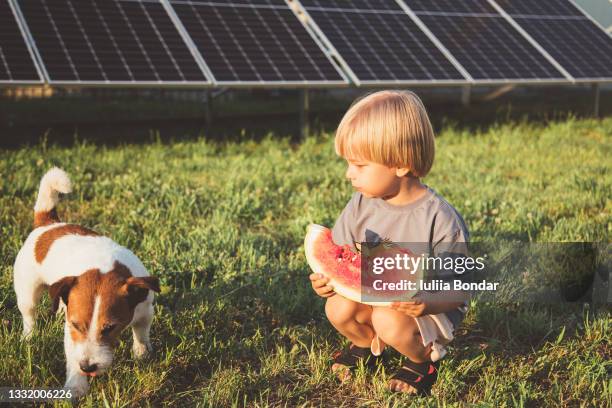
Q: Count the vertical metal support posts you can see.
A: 4